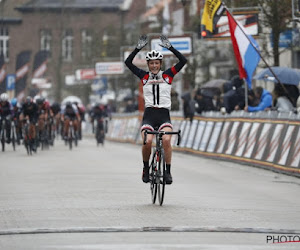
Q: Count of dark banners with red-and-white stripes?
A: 3